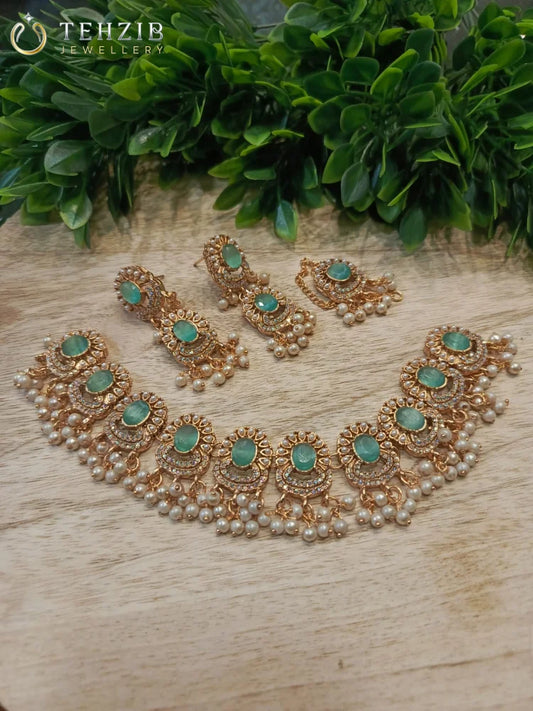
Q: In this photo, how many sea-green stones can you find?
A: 15